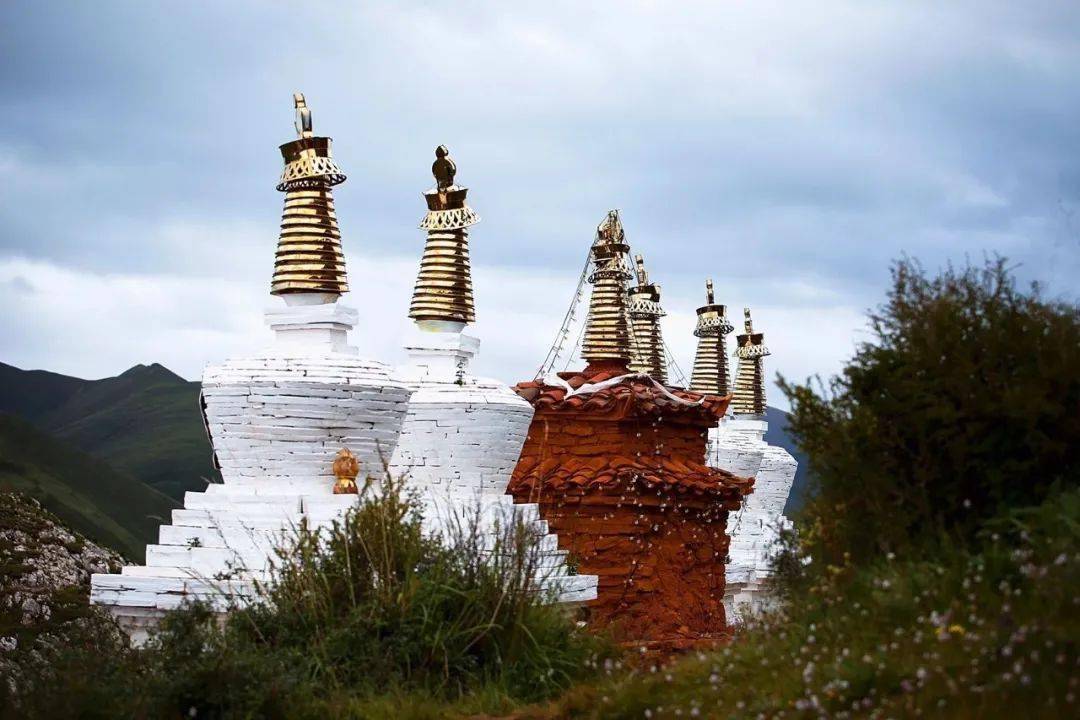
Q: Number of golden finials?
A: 6